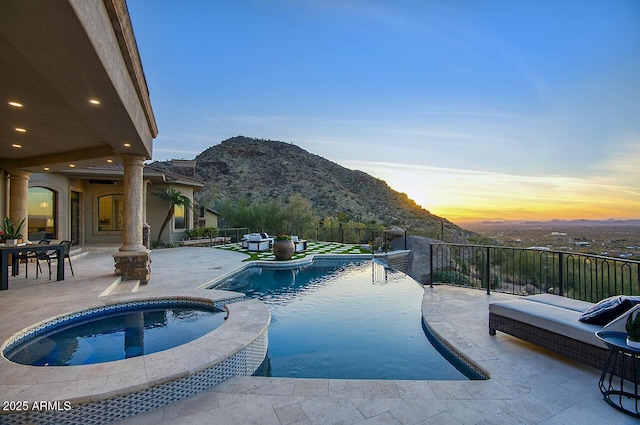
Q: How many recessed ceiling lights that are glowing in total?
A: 8